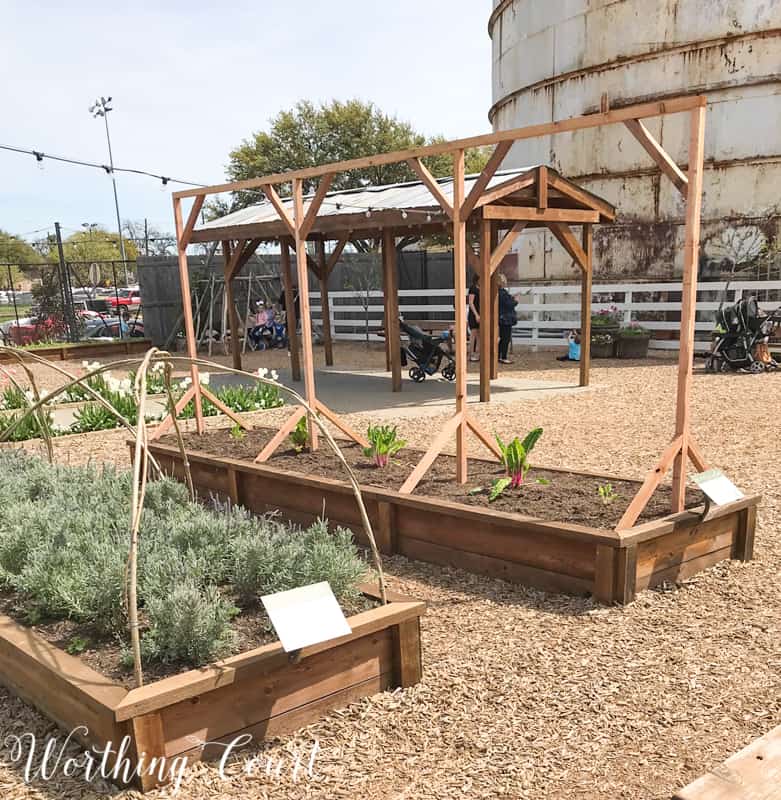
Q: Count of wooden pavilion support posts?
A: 8